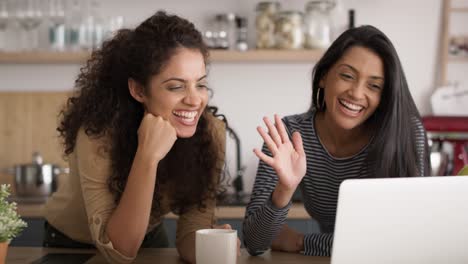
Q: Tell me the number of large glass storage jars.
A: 3